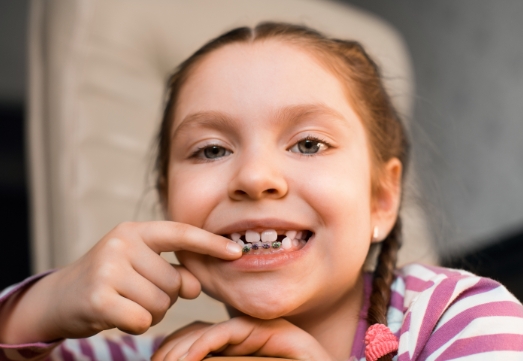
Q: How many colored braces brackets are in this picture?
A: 4